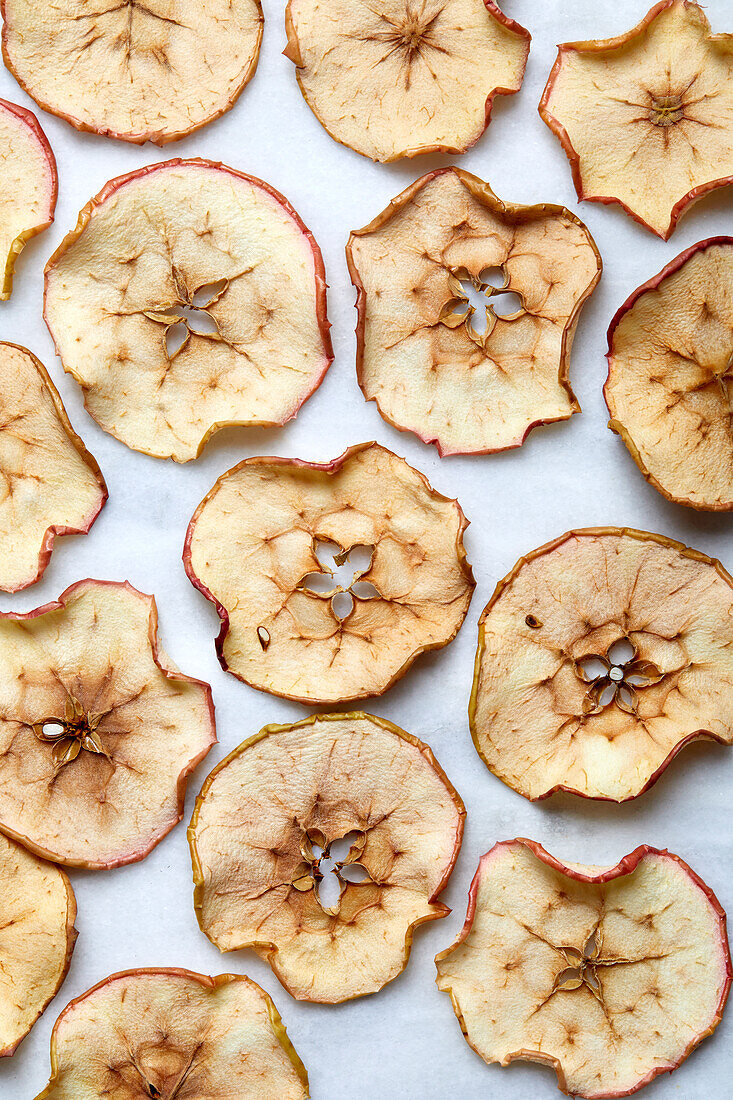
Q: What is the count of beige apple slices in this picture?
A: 15